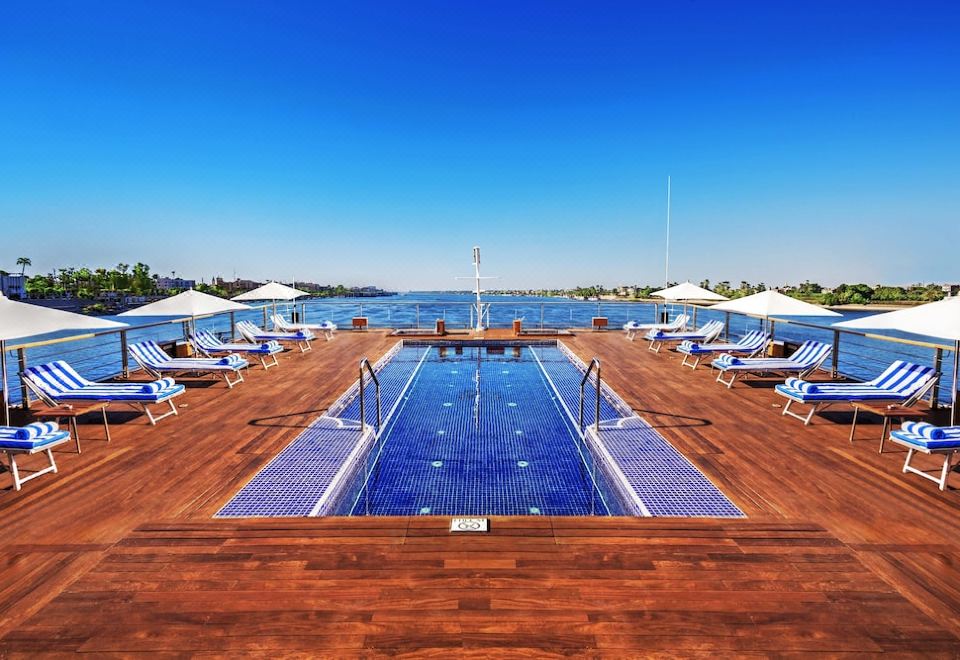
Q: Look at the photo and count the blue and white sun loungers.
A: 12